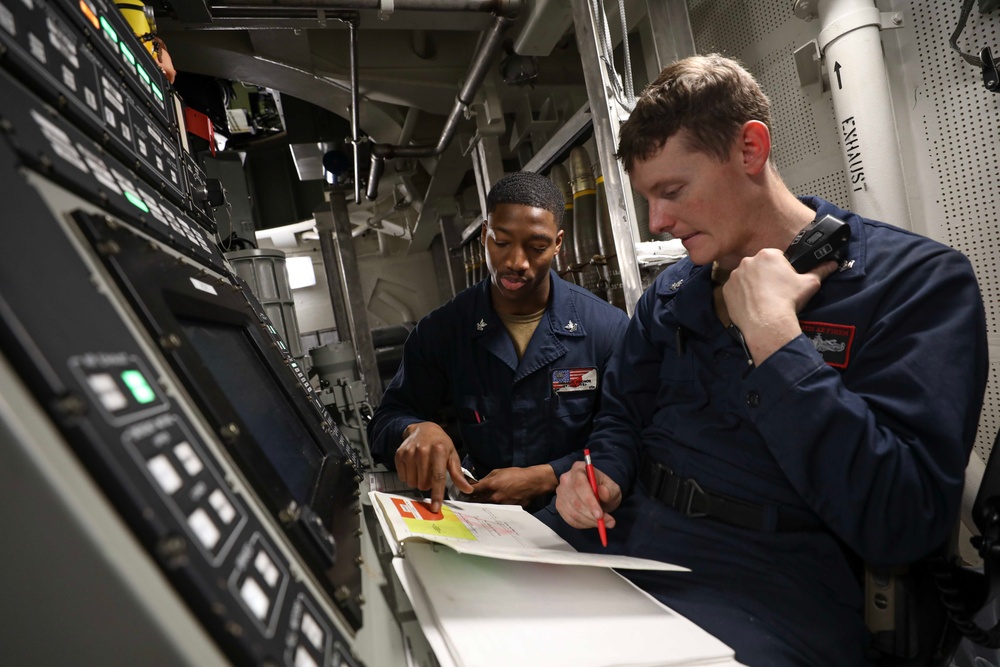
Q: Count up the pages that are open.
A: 2